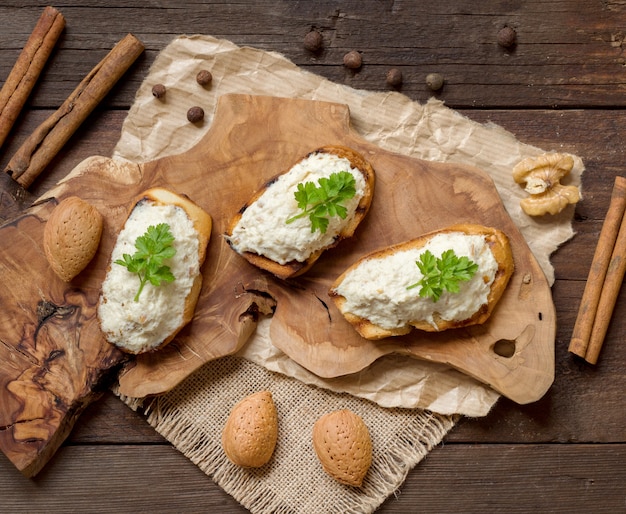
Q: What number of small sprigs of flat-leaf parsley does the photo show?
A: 3